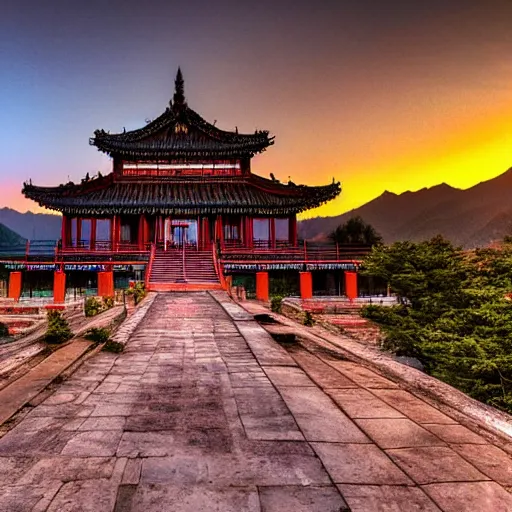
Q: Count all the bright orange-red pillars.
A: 6